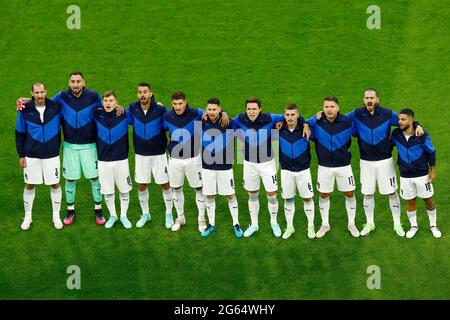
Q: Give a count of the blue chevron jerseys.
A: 11